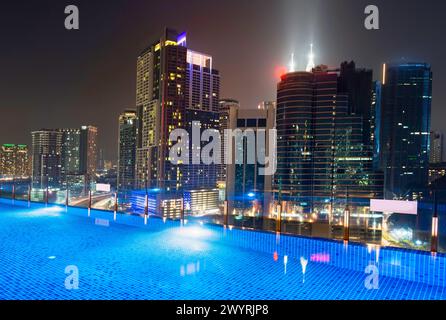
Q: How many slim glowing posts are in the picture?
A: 12